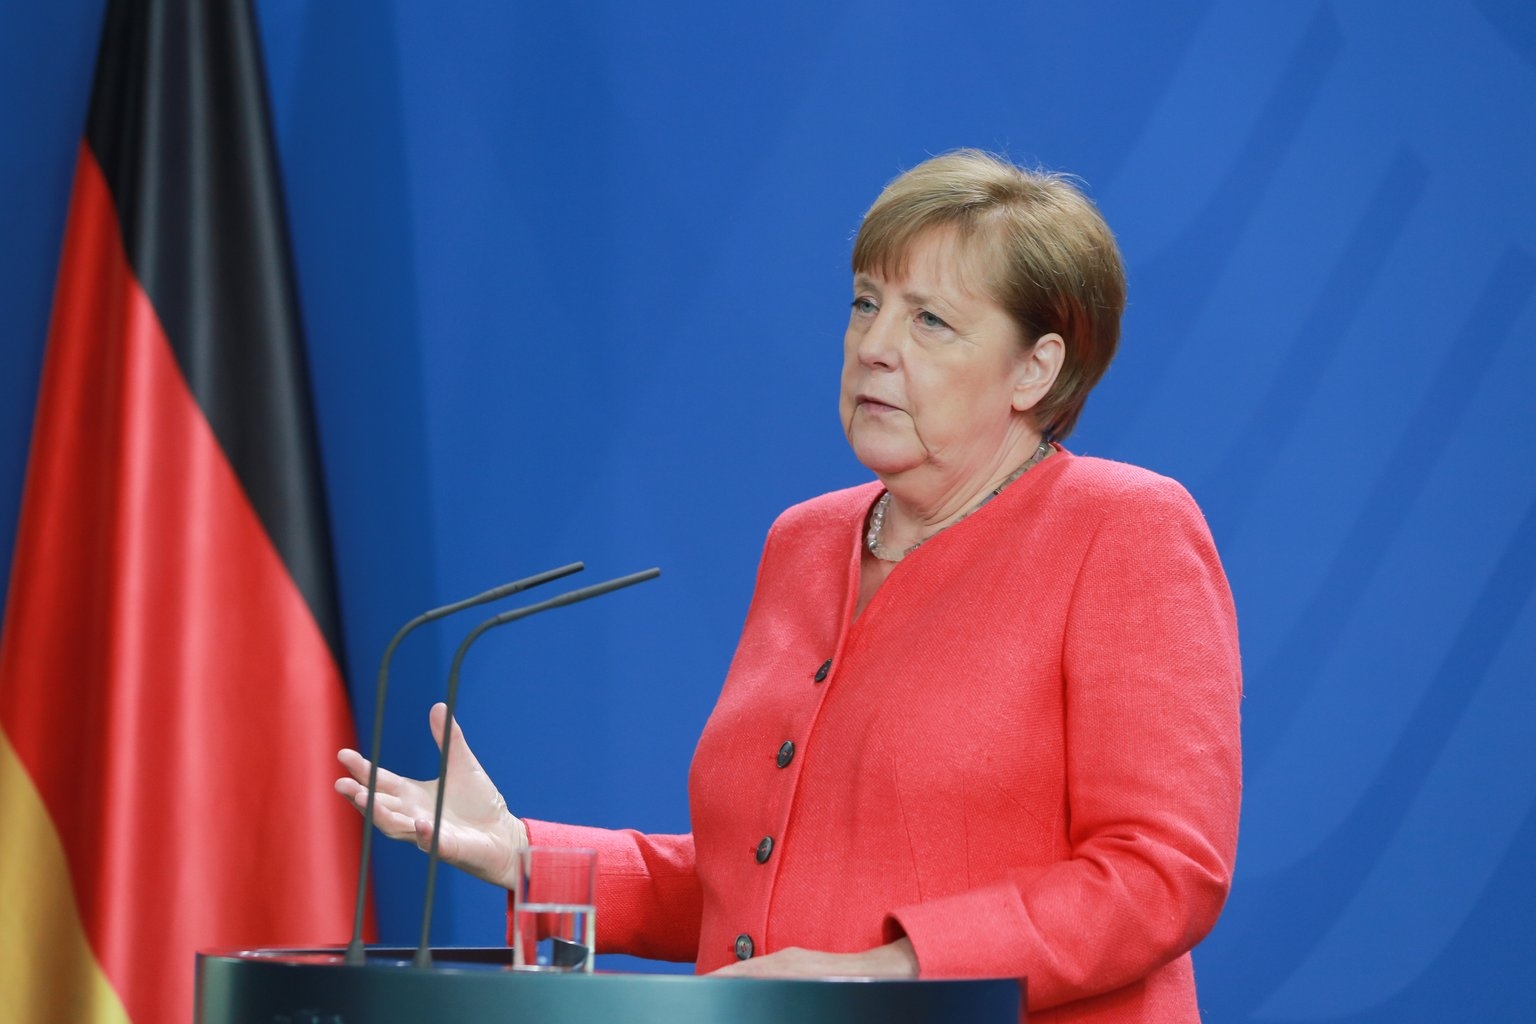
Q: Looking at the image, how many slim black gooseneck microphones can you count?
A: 2